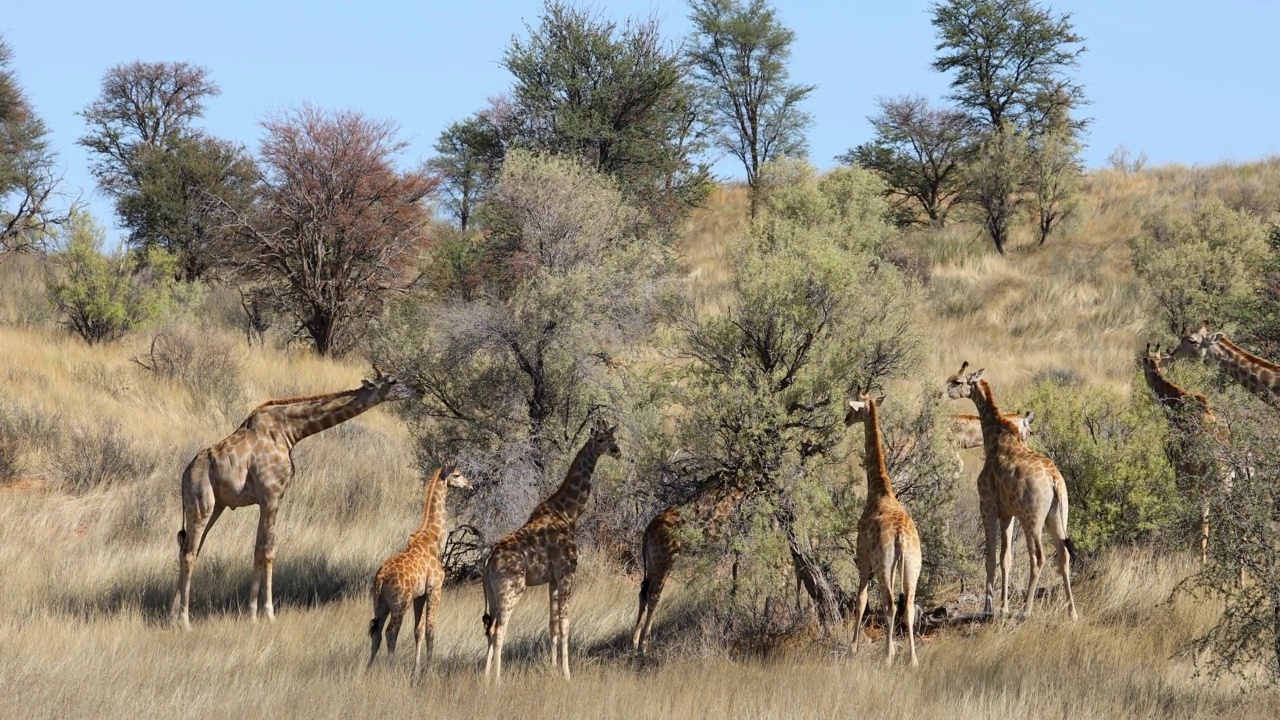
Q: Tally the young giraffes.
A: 1